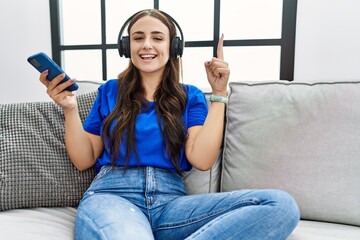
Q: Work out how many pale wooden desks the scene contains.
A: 0